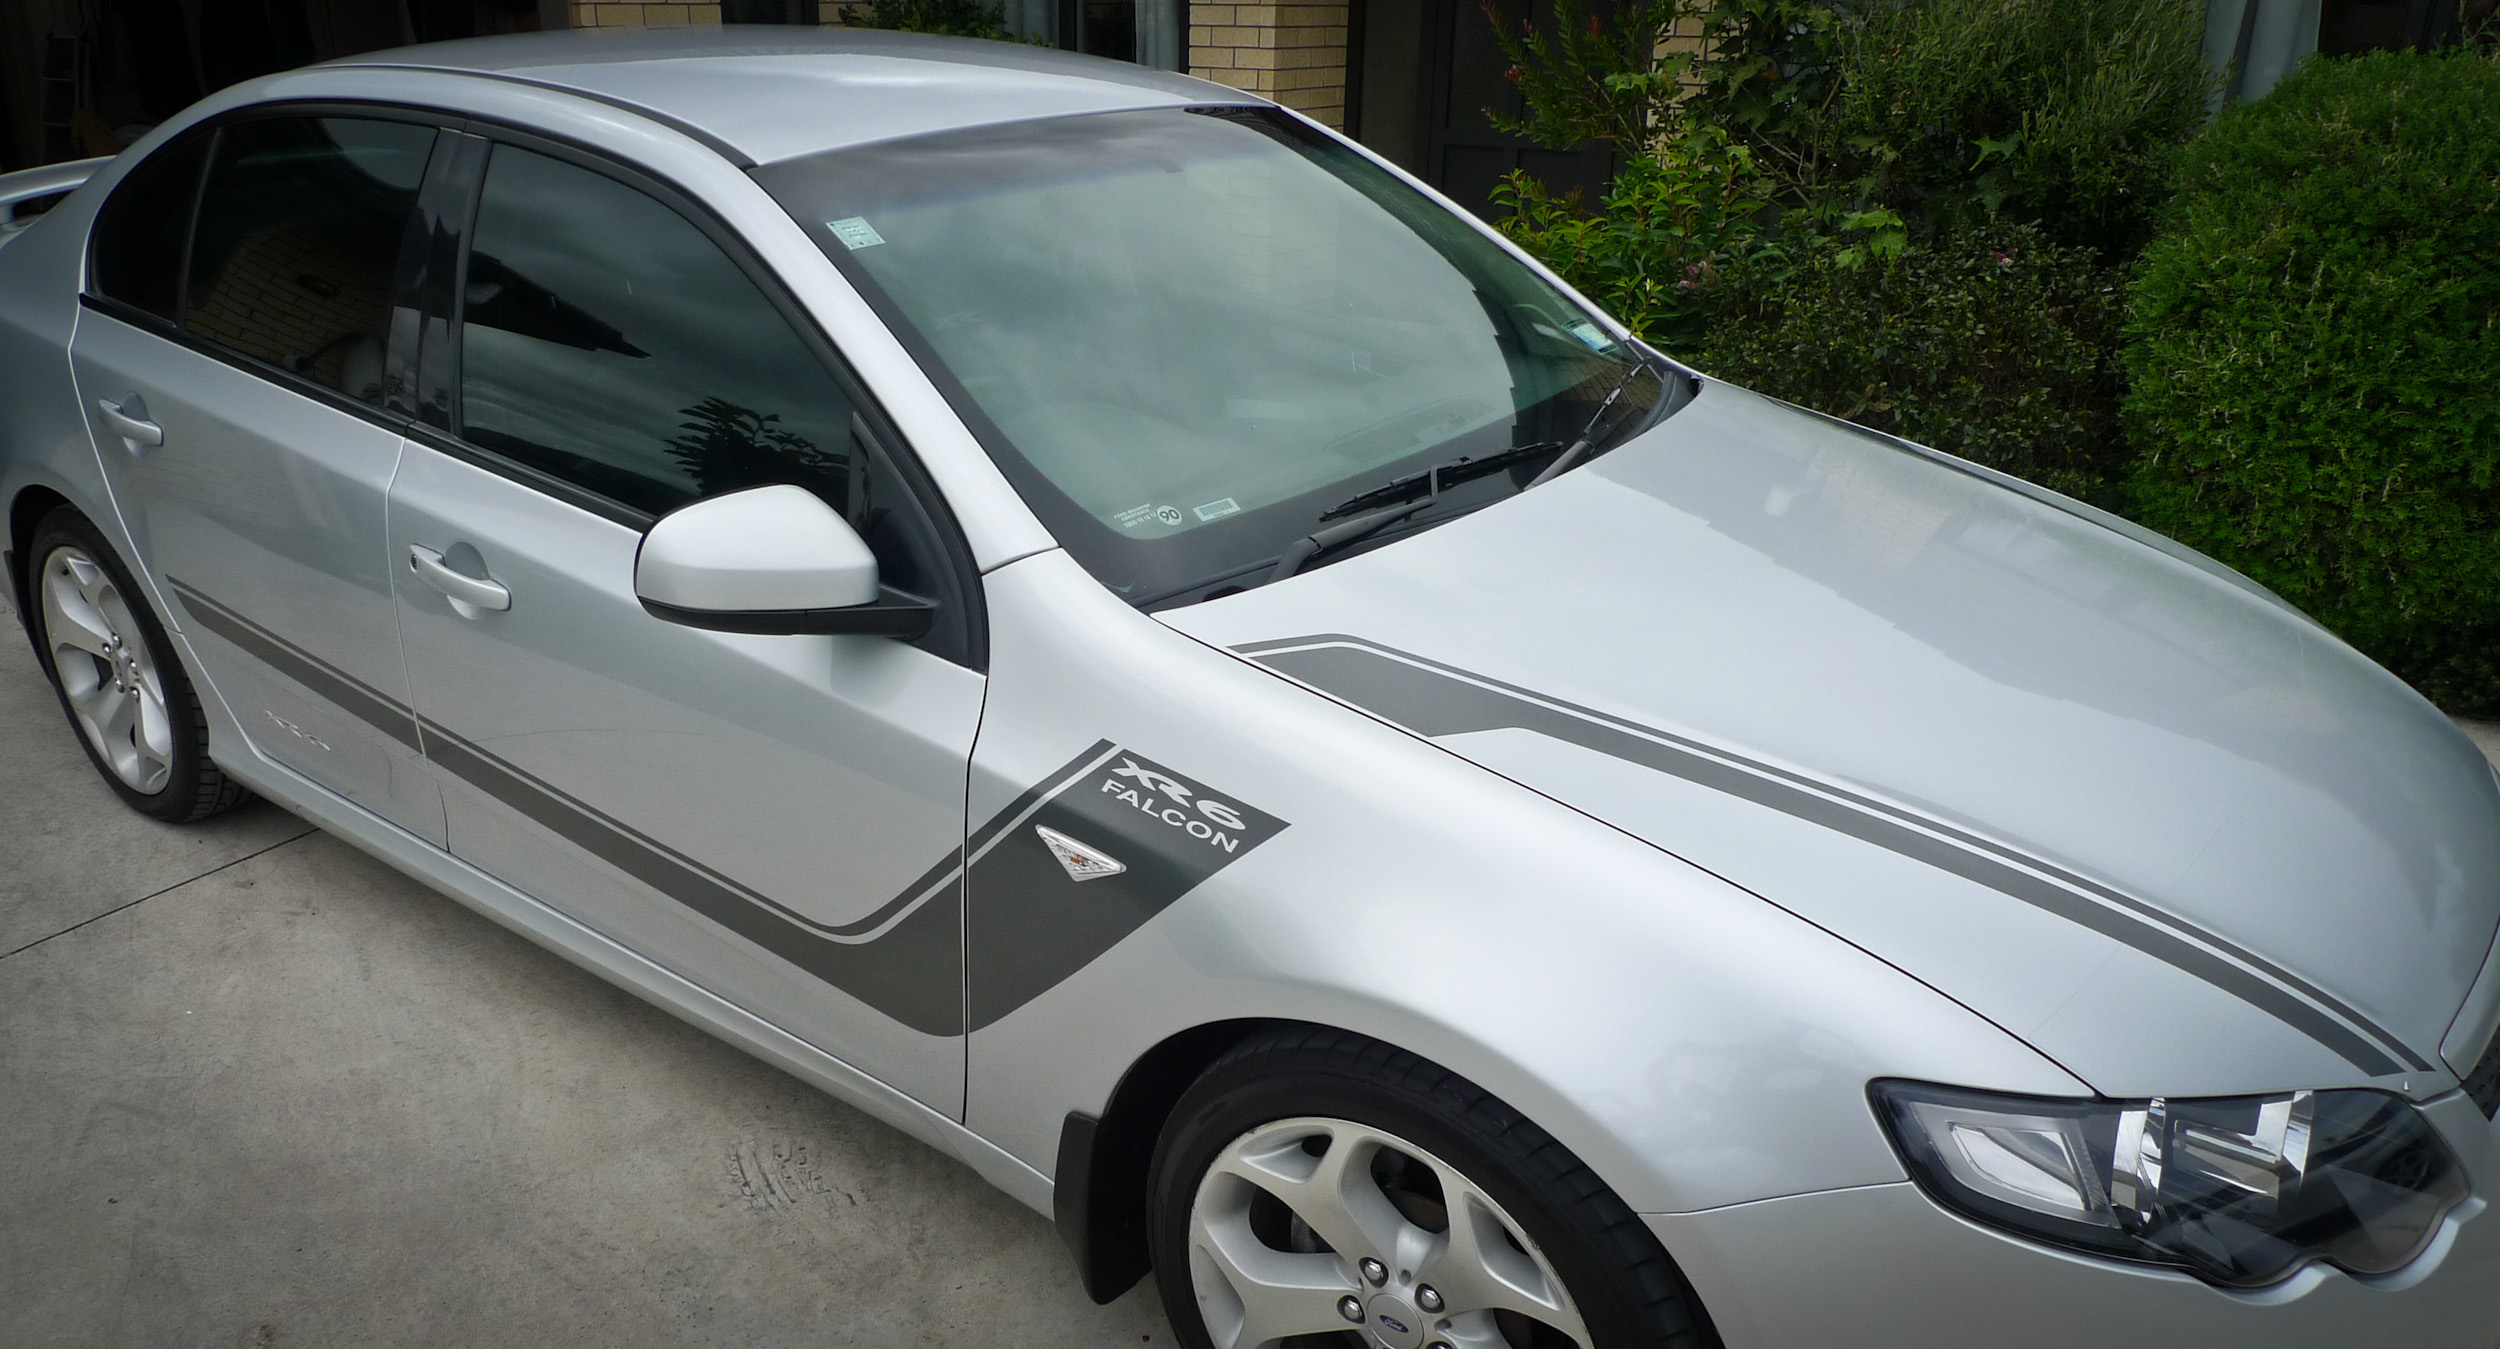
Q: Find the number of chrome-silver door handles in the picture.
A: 2